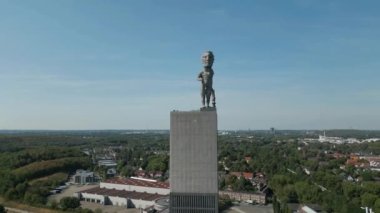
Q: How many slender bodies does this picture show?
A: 1